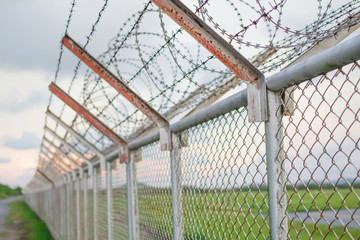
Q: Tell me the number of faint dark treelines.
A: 1